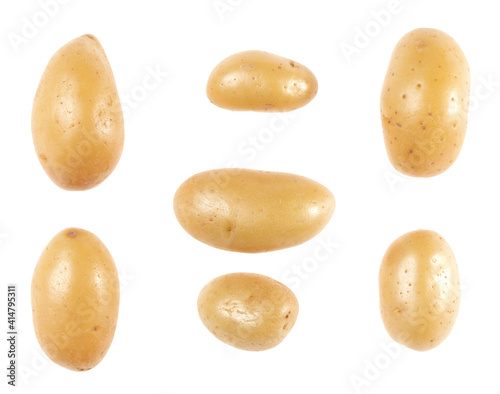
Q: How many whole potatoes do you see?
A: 7